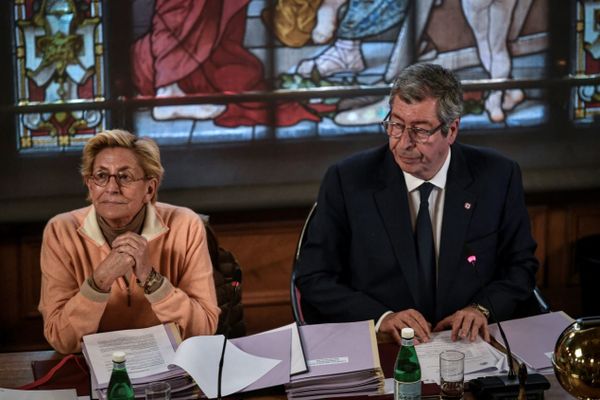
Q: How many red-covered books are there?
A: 0